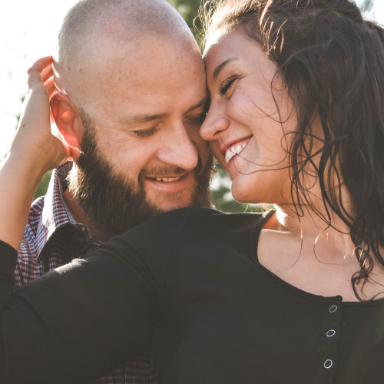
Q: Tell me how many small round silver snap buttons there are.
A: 3